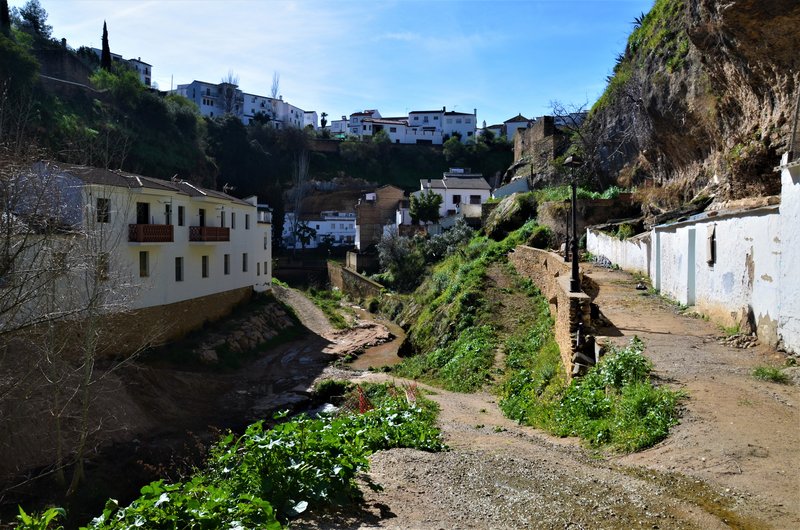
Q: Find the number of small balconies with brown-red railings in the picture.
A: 2